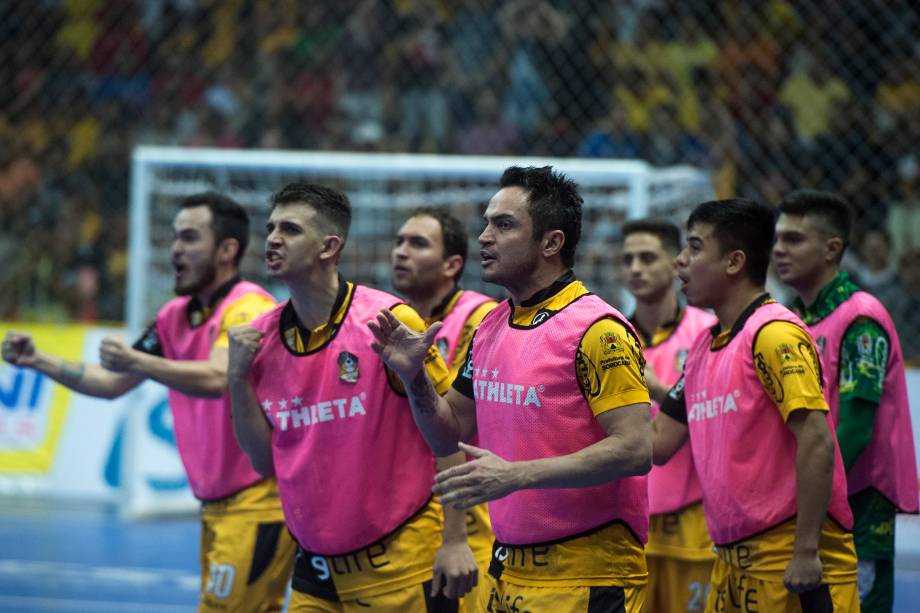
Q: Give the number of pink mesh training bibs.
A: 7